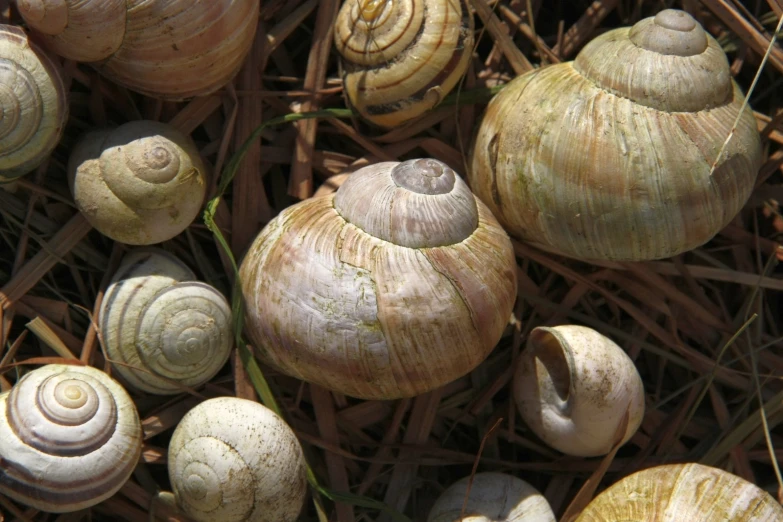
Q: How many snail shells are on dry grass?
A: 12